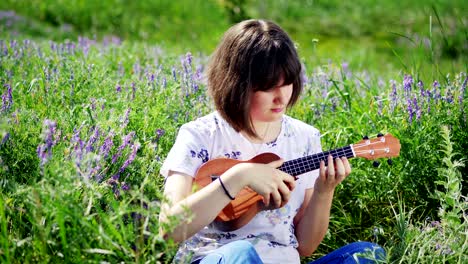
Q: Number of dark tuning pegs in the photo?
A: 4